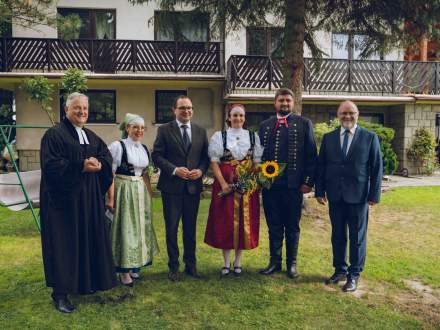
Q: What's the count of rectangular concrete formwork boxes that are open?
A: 0